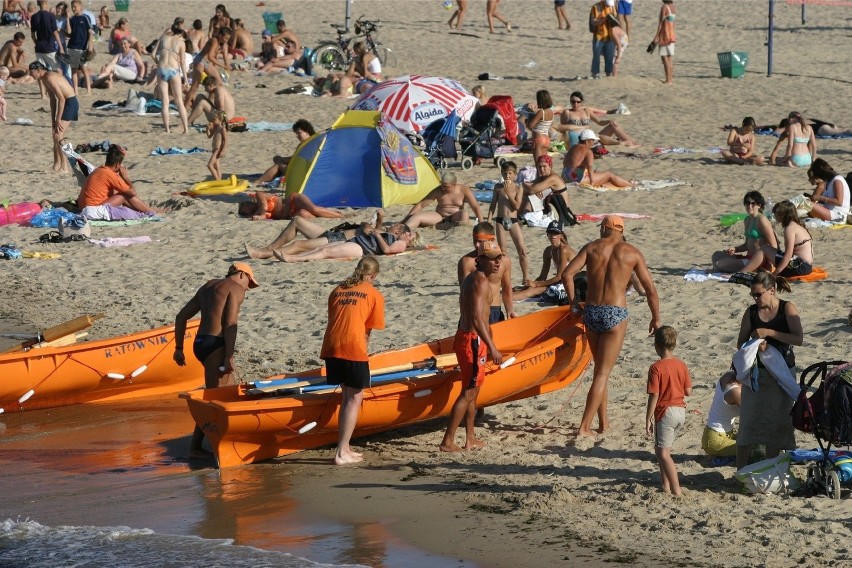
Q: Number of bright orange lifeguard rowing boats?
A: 2